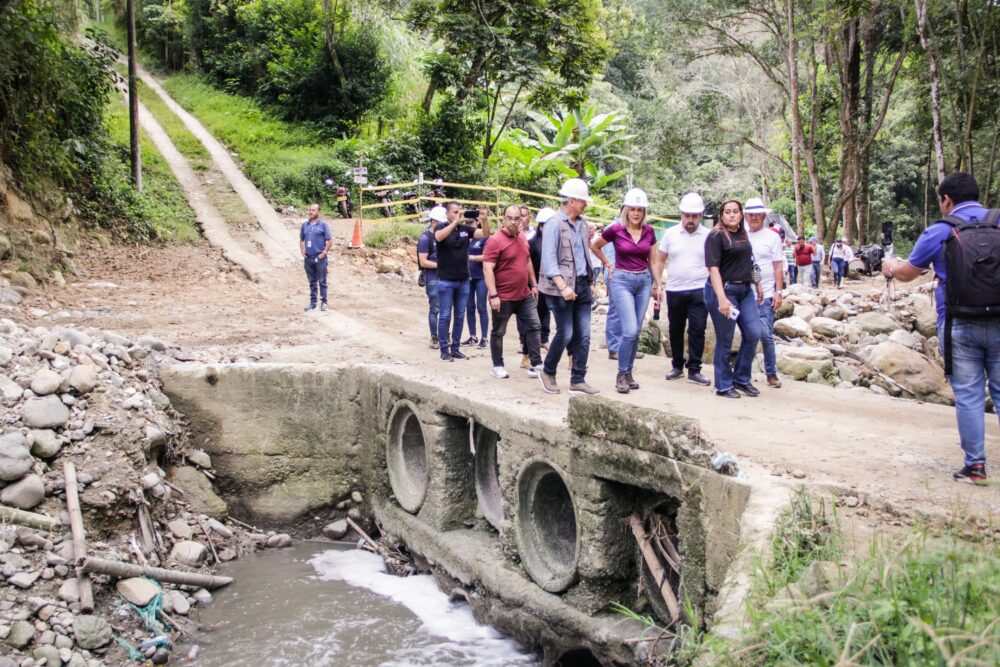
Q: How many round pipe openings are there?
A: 3